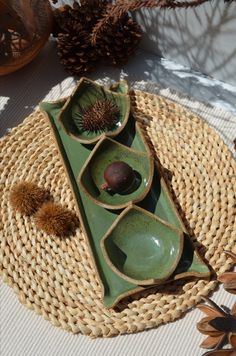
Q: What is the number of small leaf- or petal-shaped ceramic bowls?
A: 3